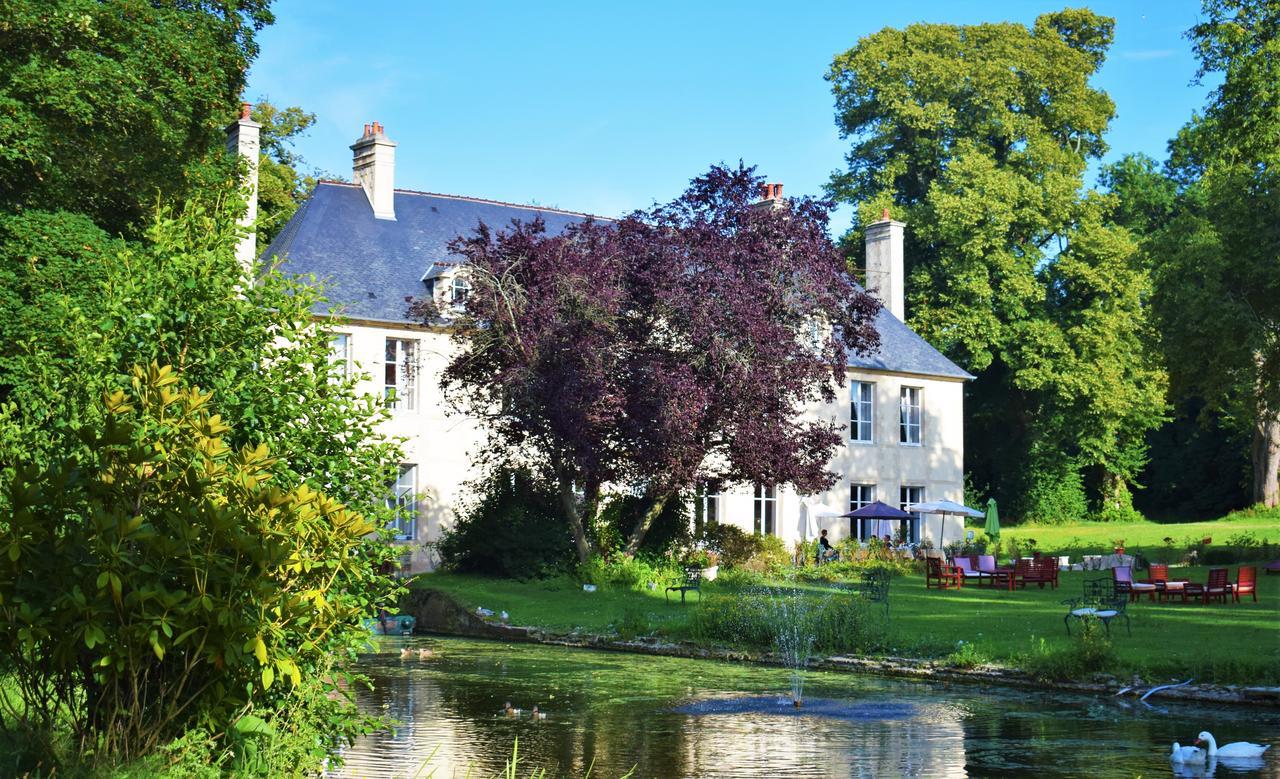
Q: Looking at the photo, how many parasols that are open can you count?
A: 3